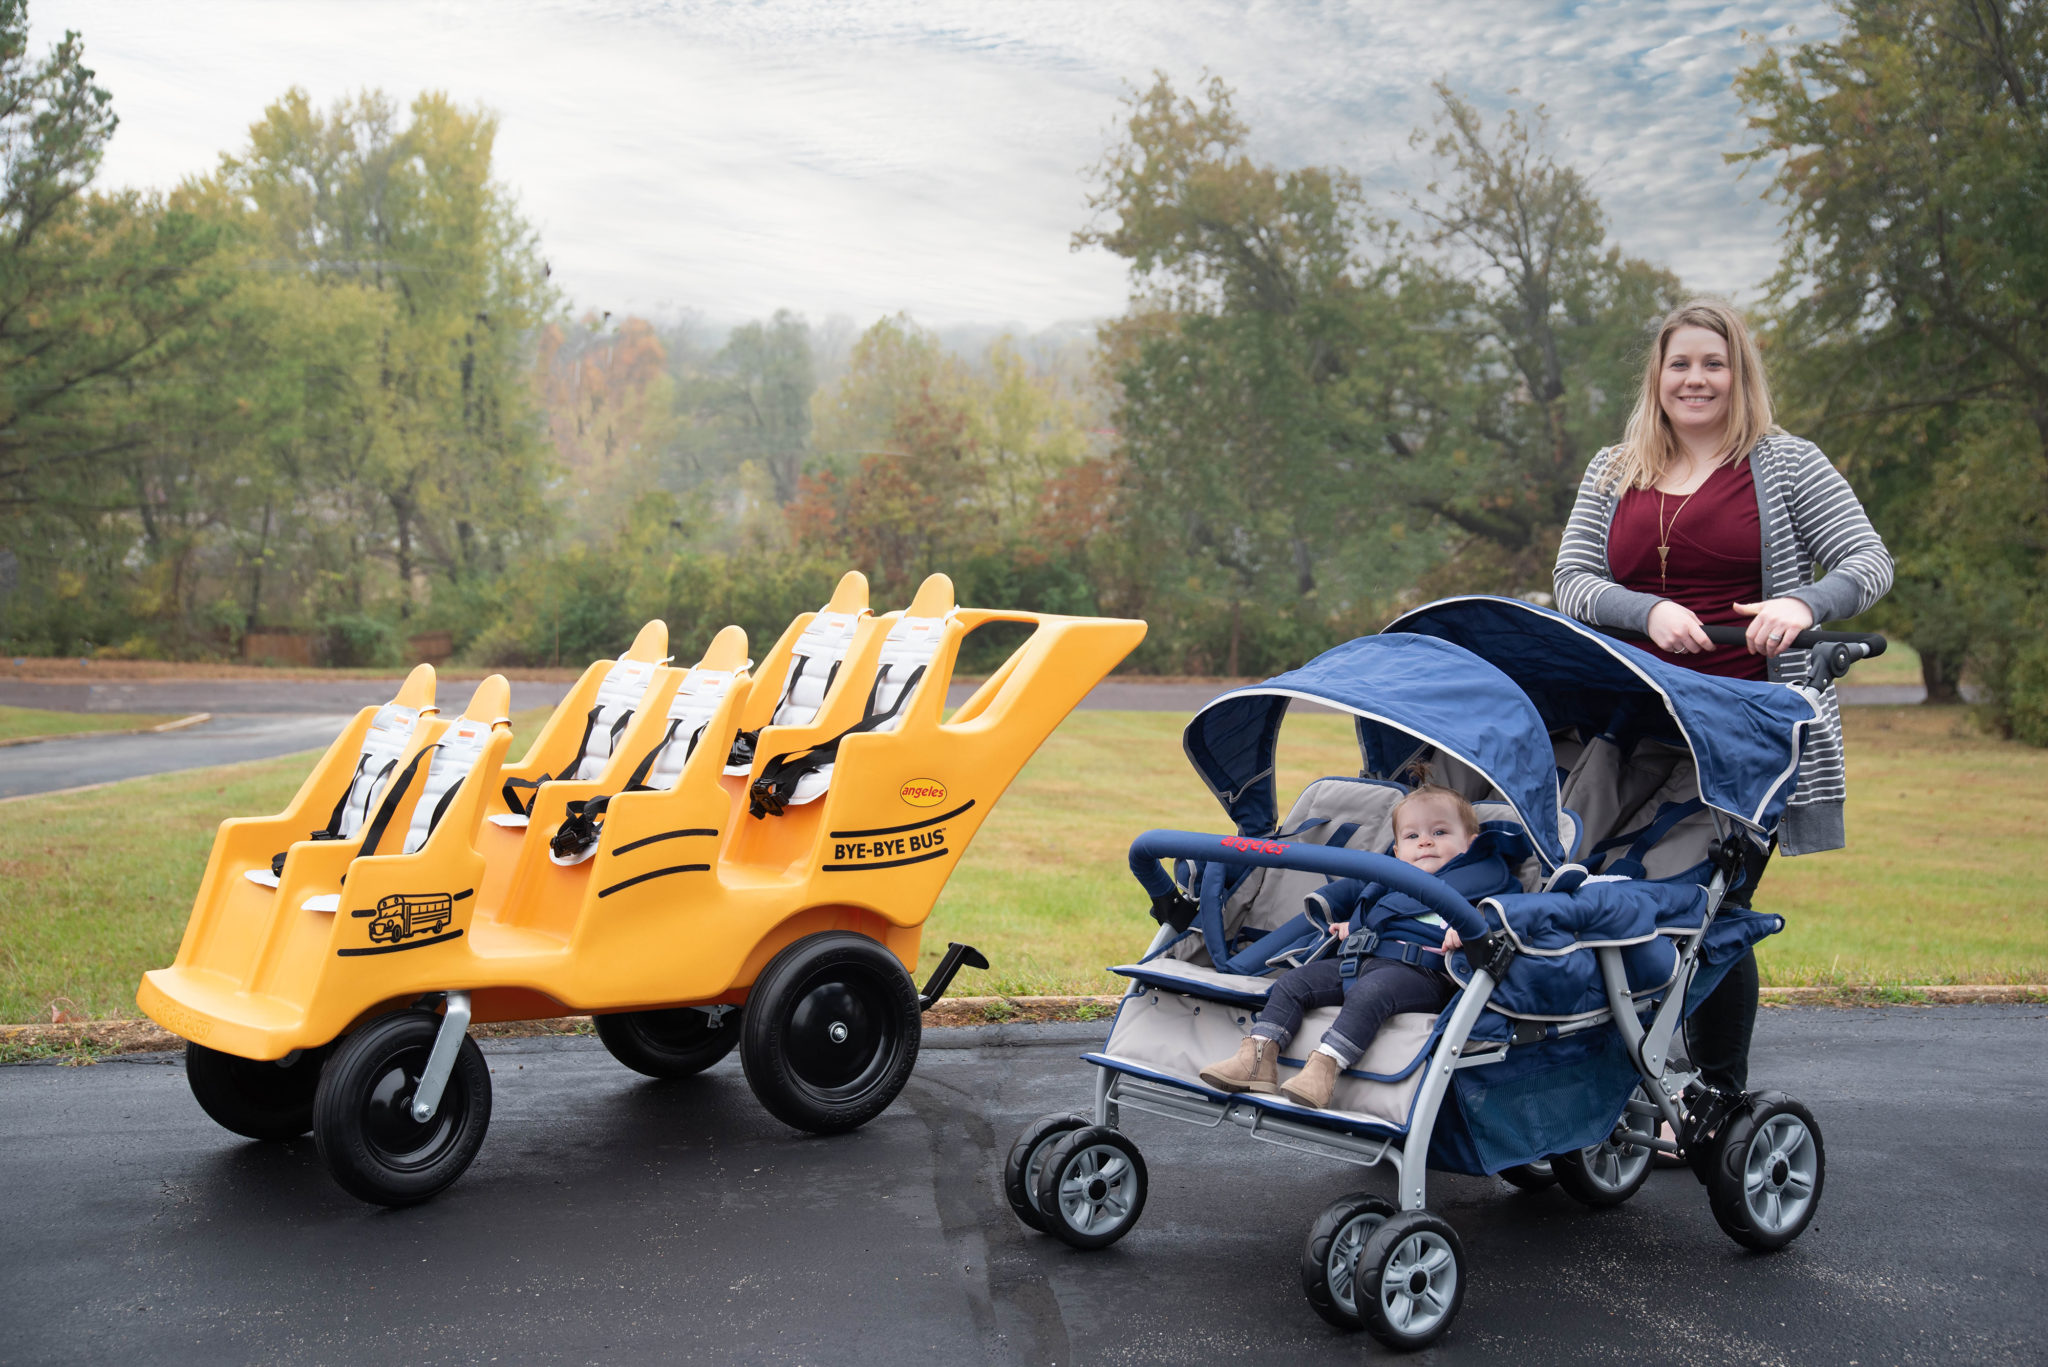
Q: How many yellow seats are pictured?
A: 6